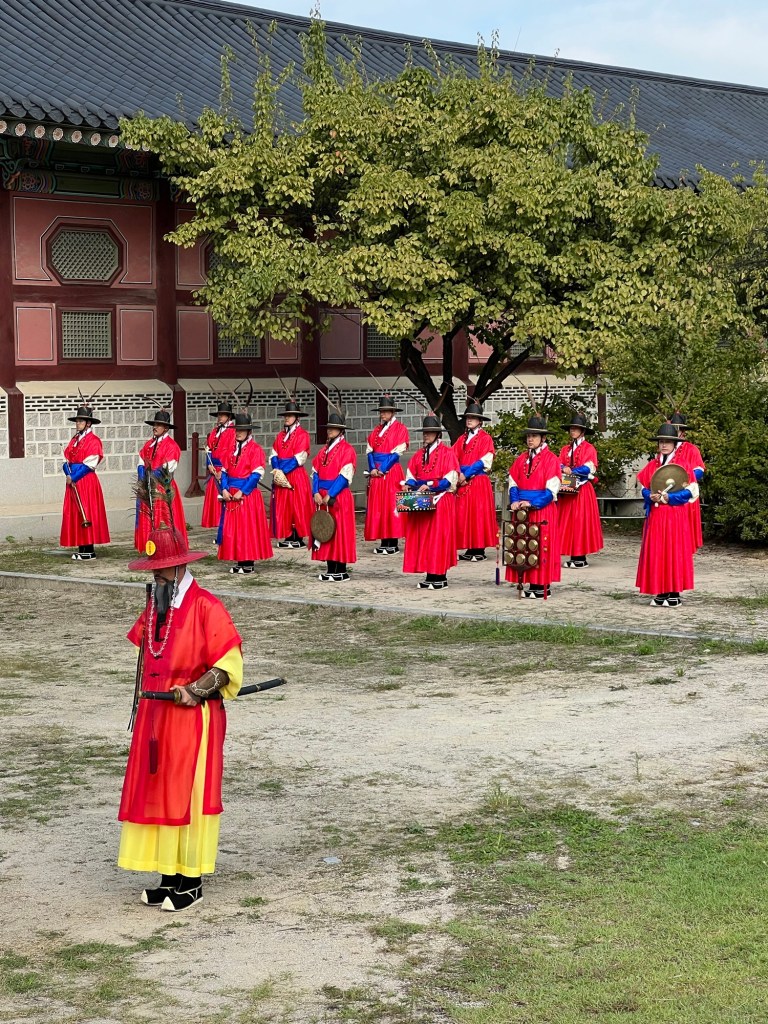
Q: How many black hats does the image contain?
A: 13